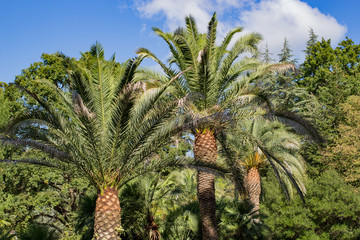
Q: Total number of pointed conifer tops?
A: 3